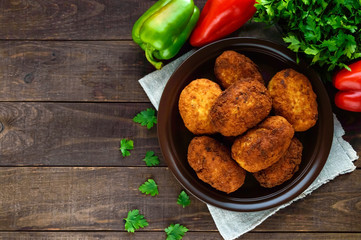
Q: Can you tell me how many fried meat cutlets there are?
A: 7